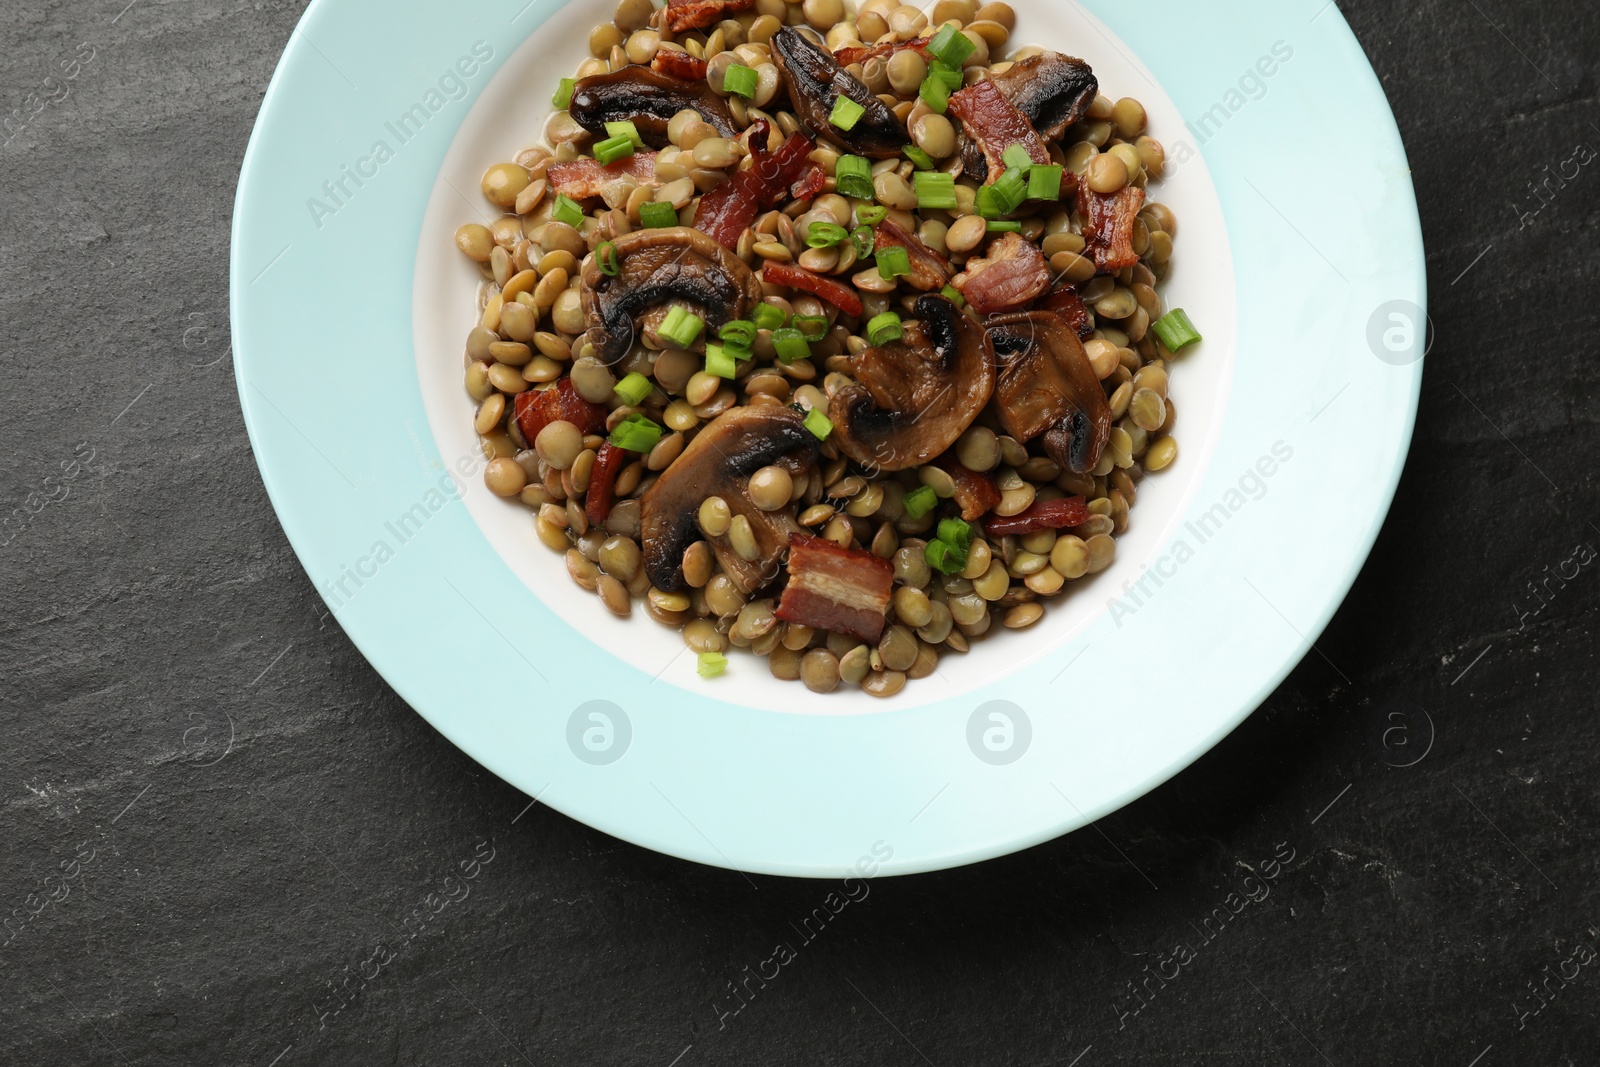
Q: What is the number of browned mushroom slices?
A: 7